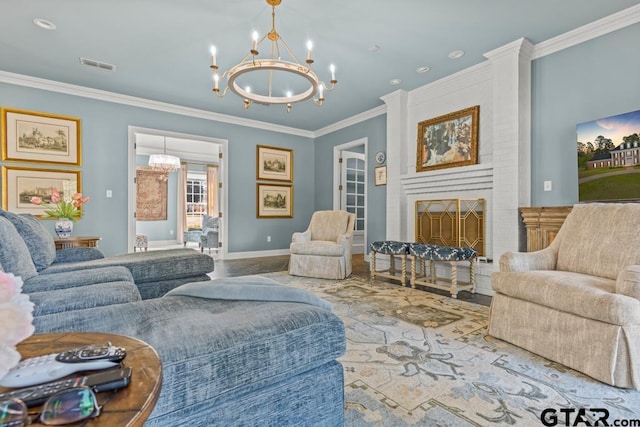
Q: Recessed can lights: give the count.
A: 4